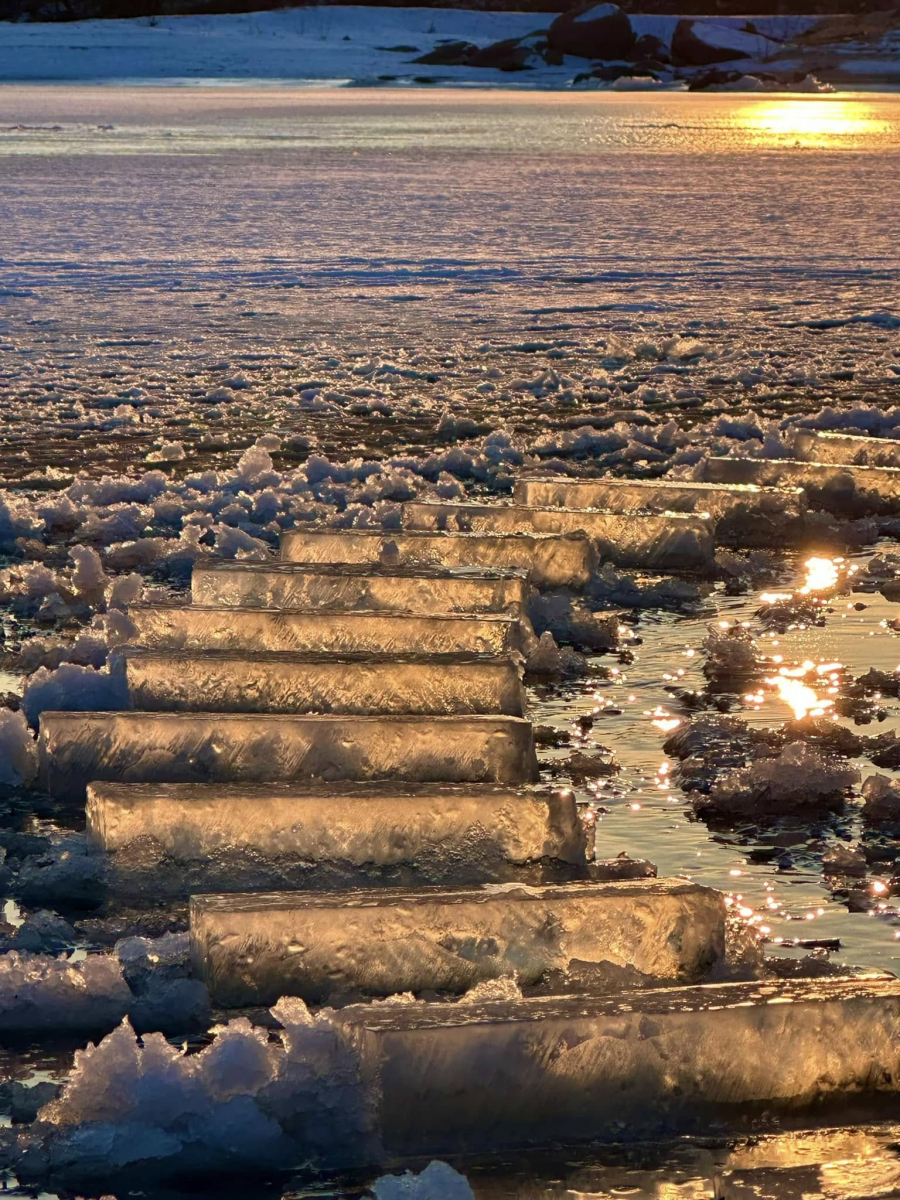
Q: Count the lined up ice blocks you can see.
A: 12